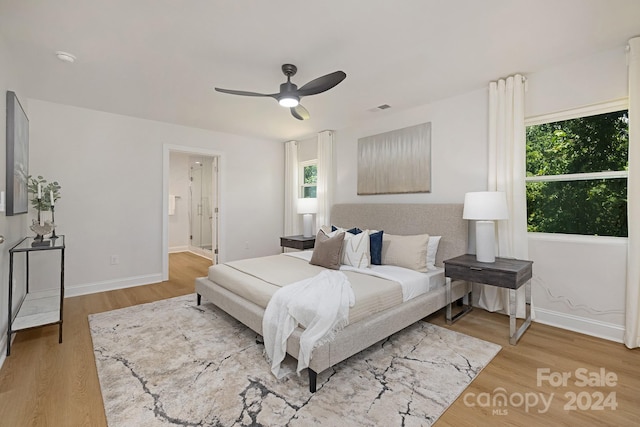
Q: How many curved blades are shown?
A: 3